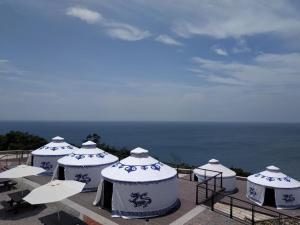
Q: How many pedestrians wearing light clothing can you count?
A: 0